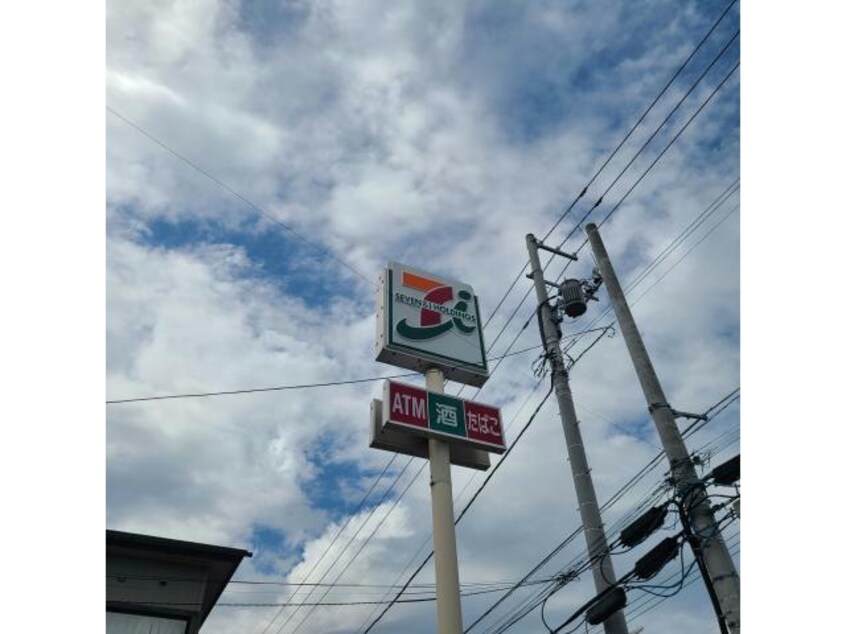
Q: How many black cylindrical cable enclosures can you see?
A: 4